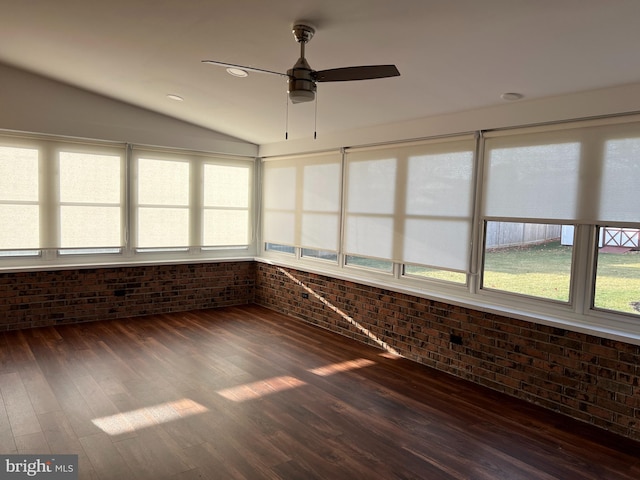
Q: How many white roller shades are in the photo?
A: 5